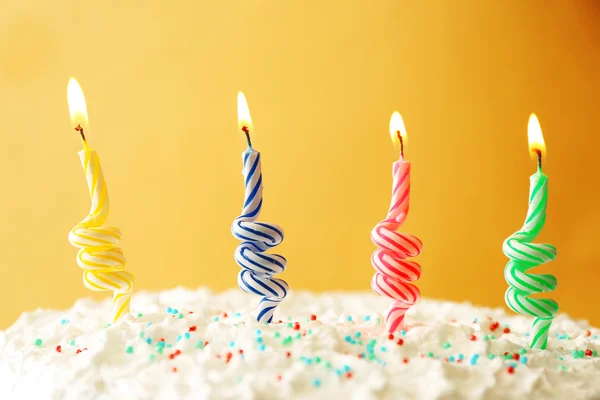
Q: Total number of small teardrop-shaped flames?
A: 4